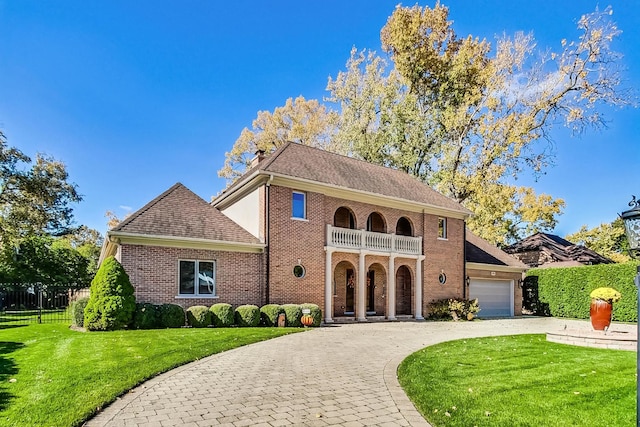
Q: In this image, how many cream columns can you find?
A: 4